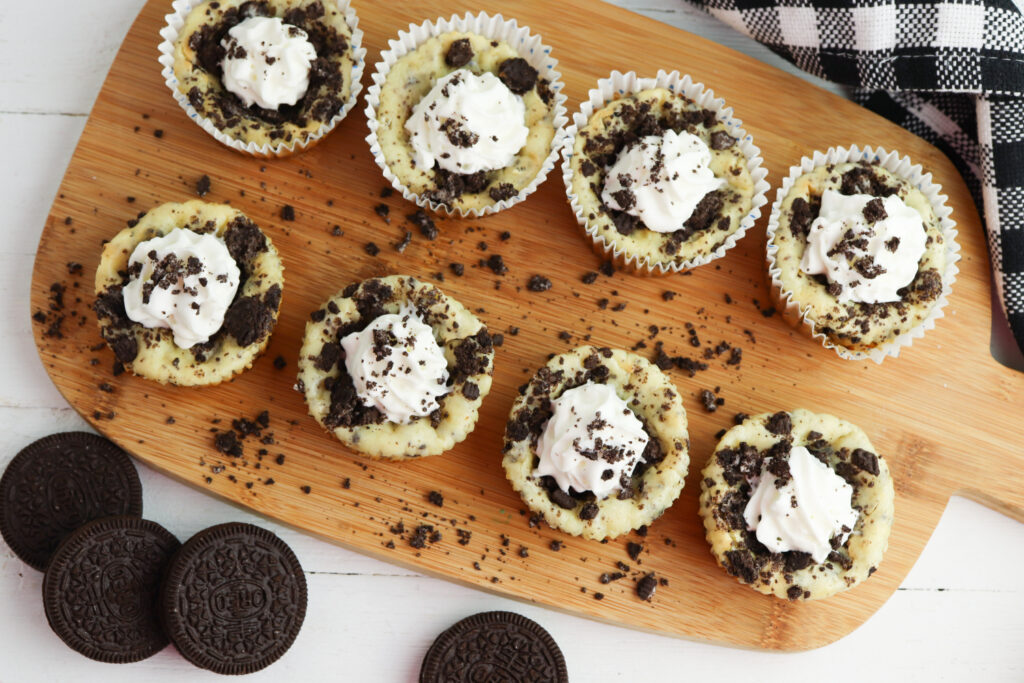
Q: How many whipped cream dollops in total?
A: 8